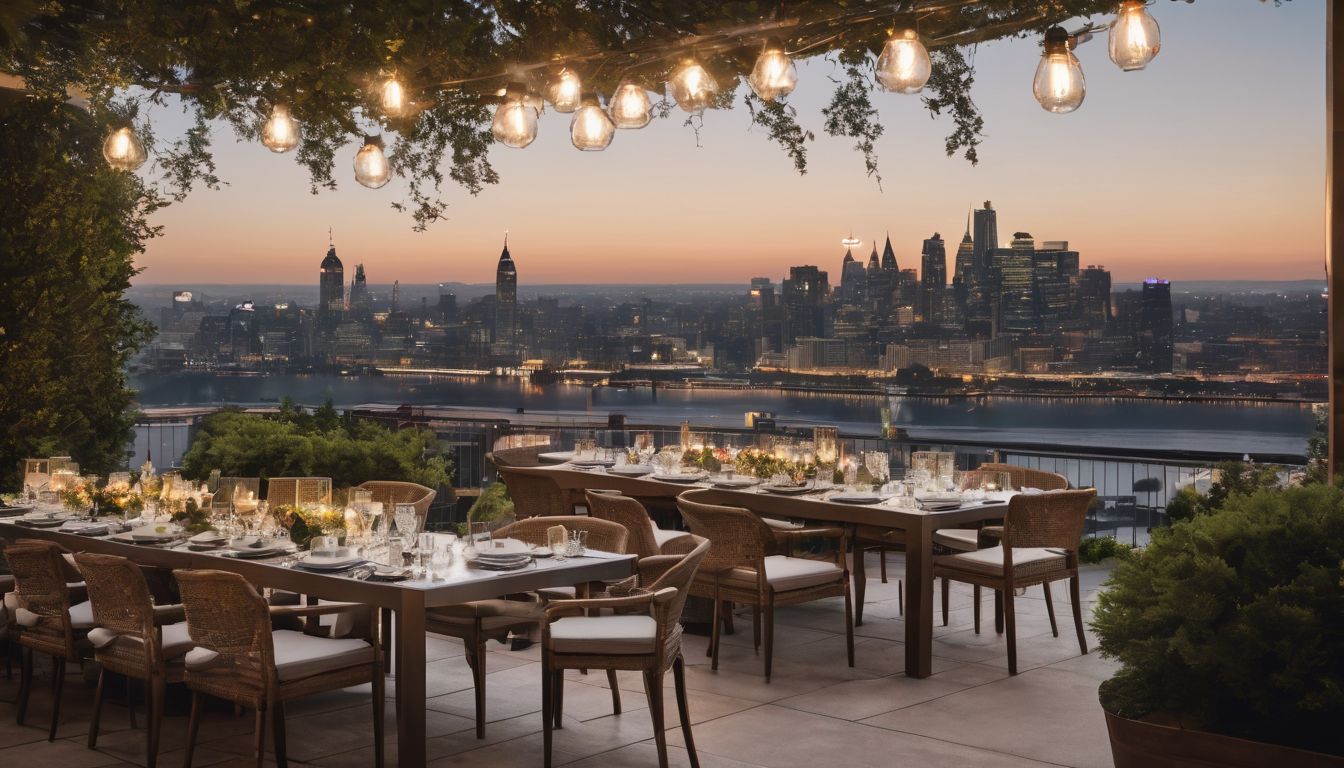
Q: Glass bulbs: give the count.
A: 13